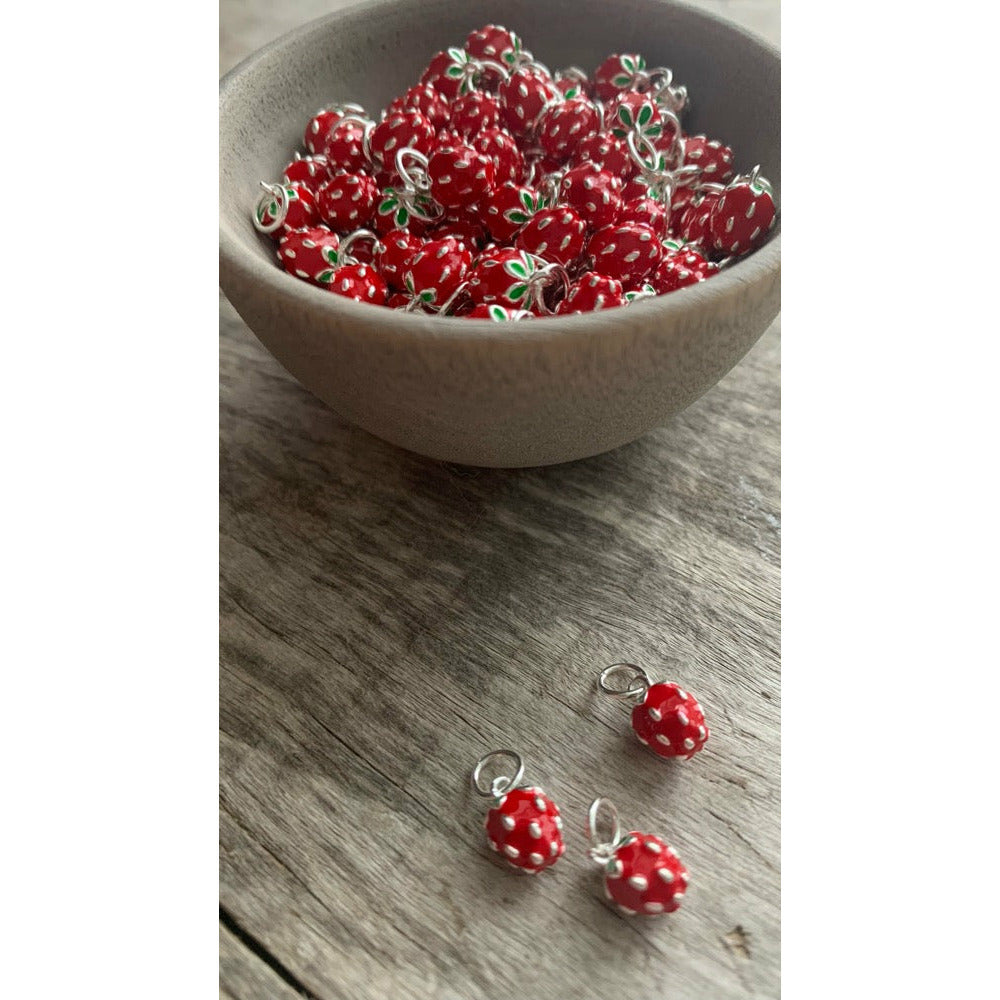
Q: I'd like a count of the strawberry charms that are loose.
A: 3